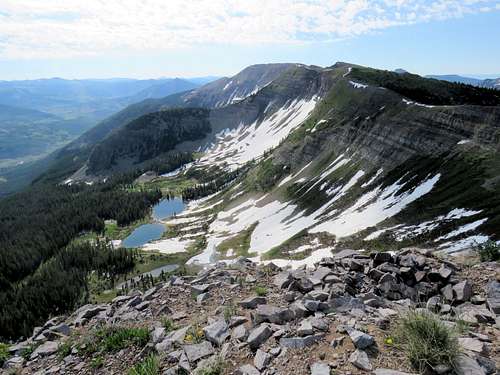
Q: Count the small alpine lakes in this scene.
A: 2